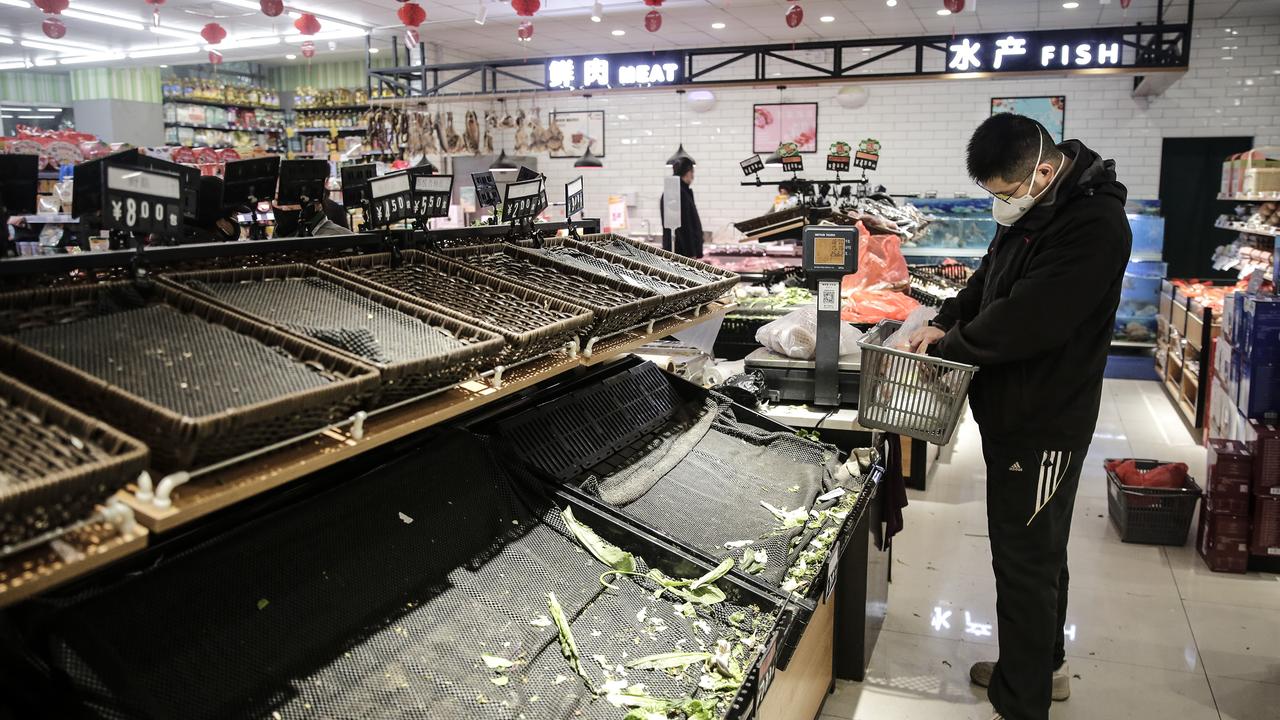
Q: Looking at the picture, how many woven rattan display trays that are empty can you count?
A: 7